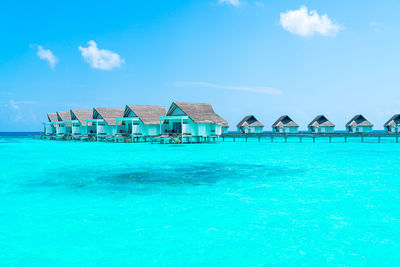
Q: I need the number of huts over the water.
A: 11